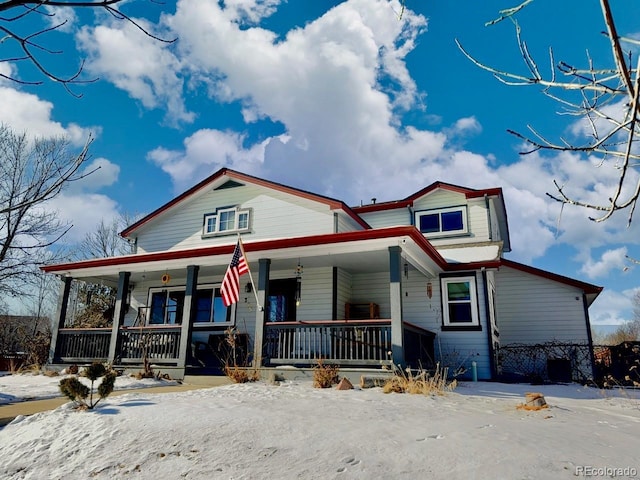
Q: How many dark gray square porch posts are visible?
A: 5